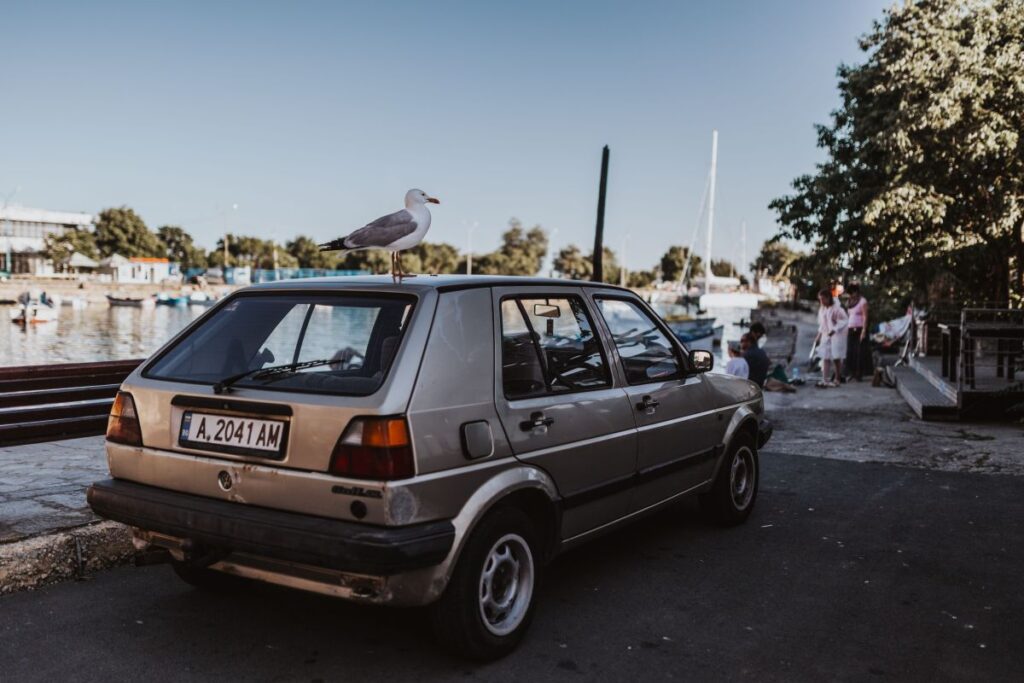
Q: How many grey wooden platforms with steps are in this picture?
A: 1